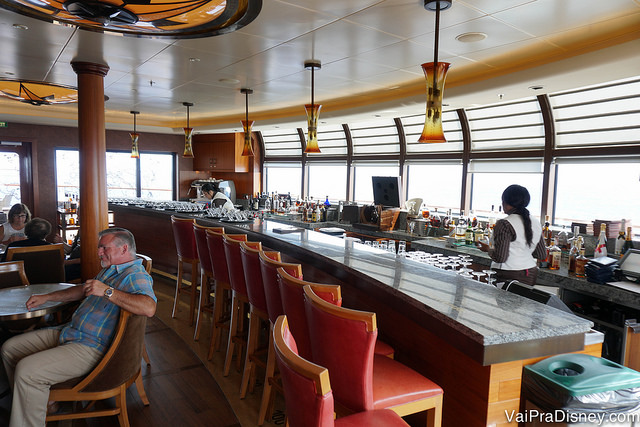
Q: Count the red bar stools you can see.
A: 9